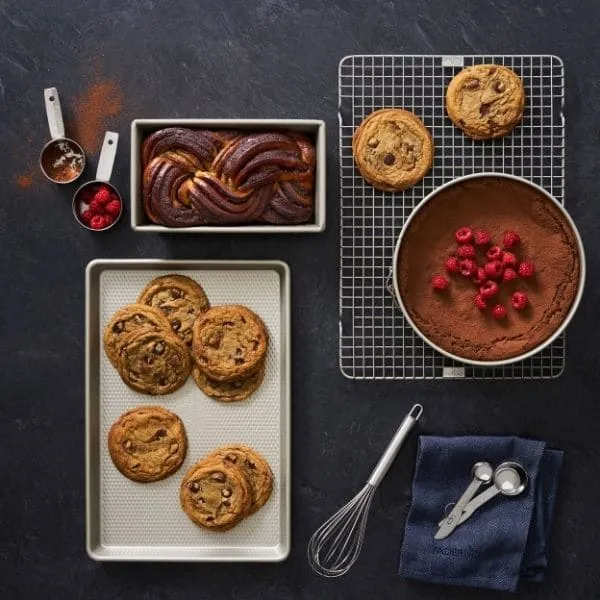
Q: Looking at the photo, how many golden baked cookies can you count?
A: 10